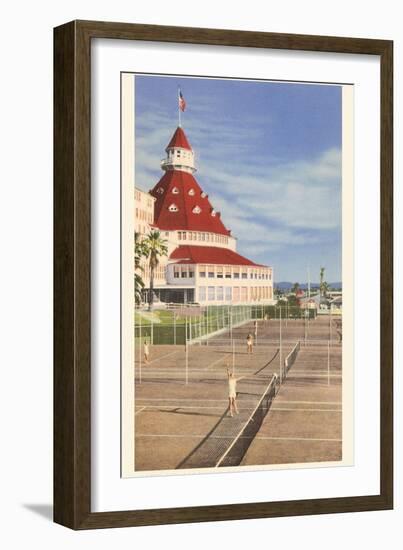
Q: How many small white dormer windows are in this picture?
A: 7